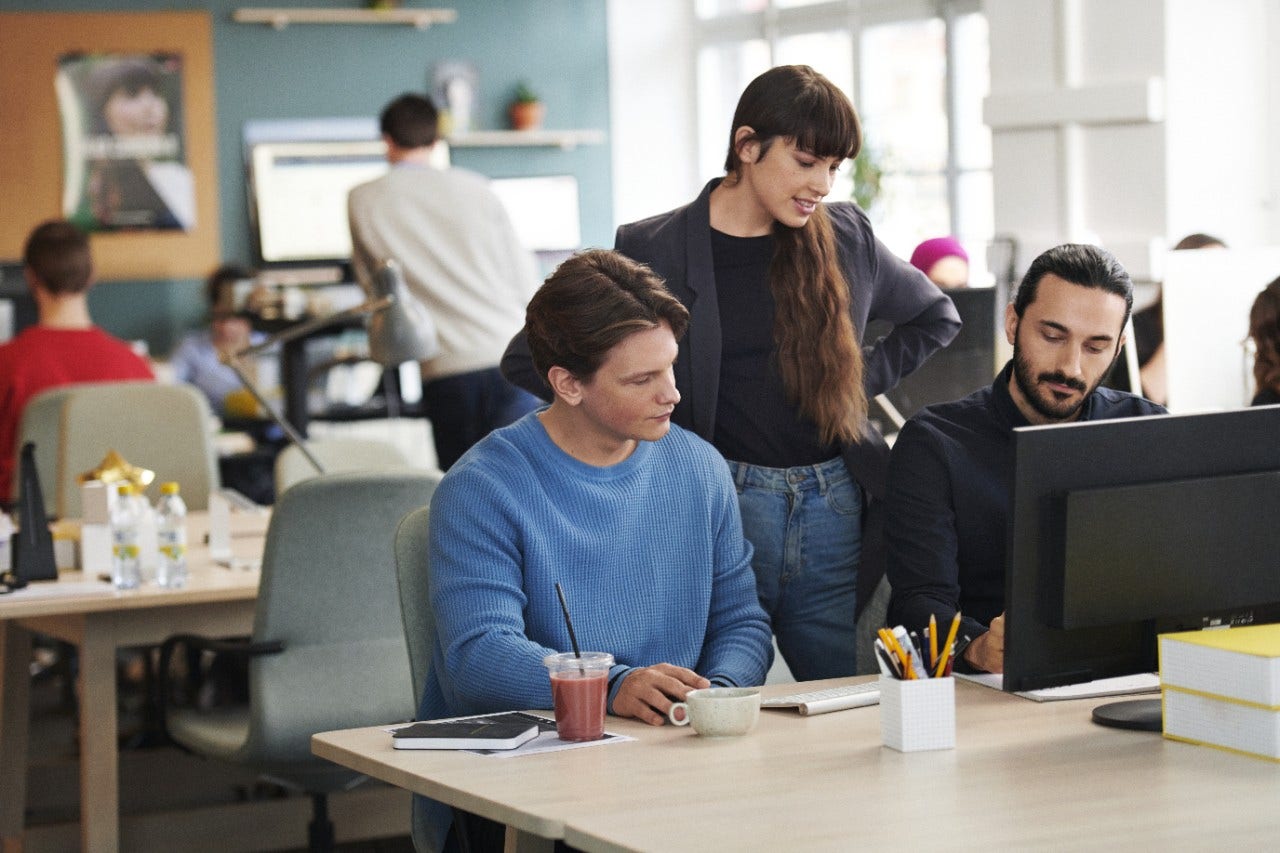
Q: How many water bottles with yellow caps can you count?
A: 2